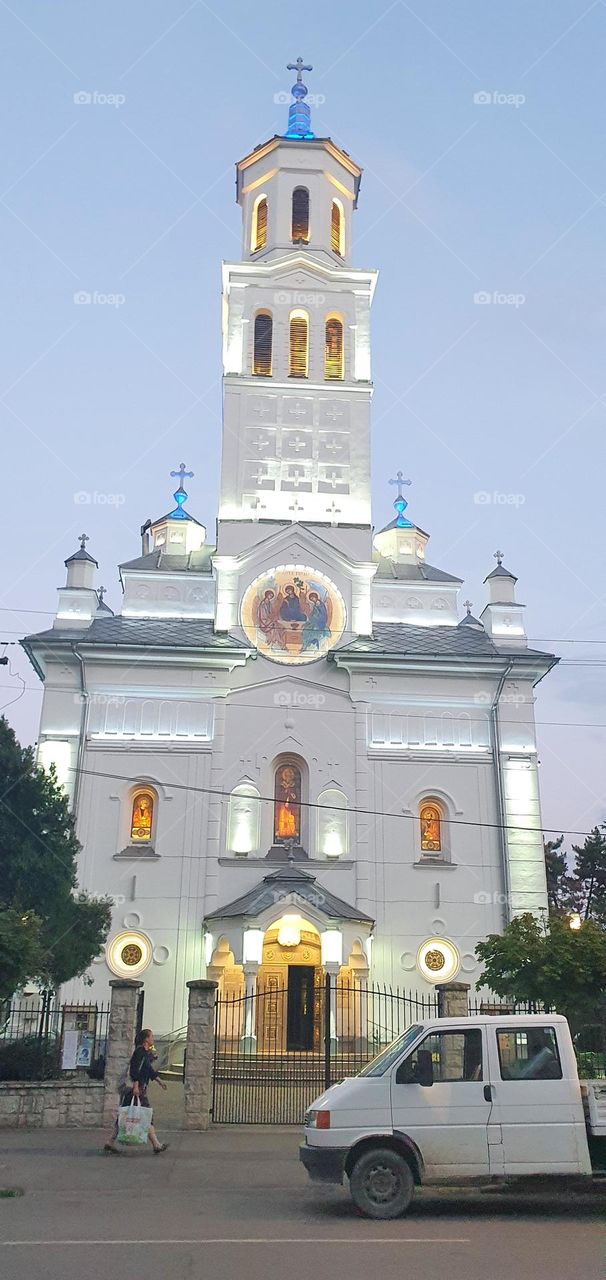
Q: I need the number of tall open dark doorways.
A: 1